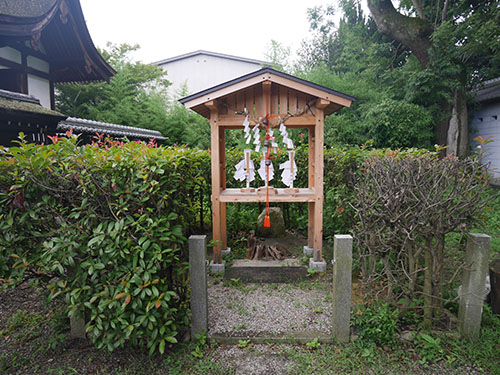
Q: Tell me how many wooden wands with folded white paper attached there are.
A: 3